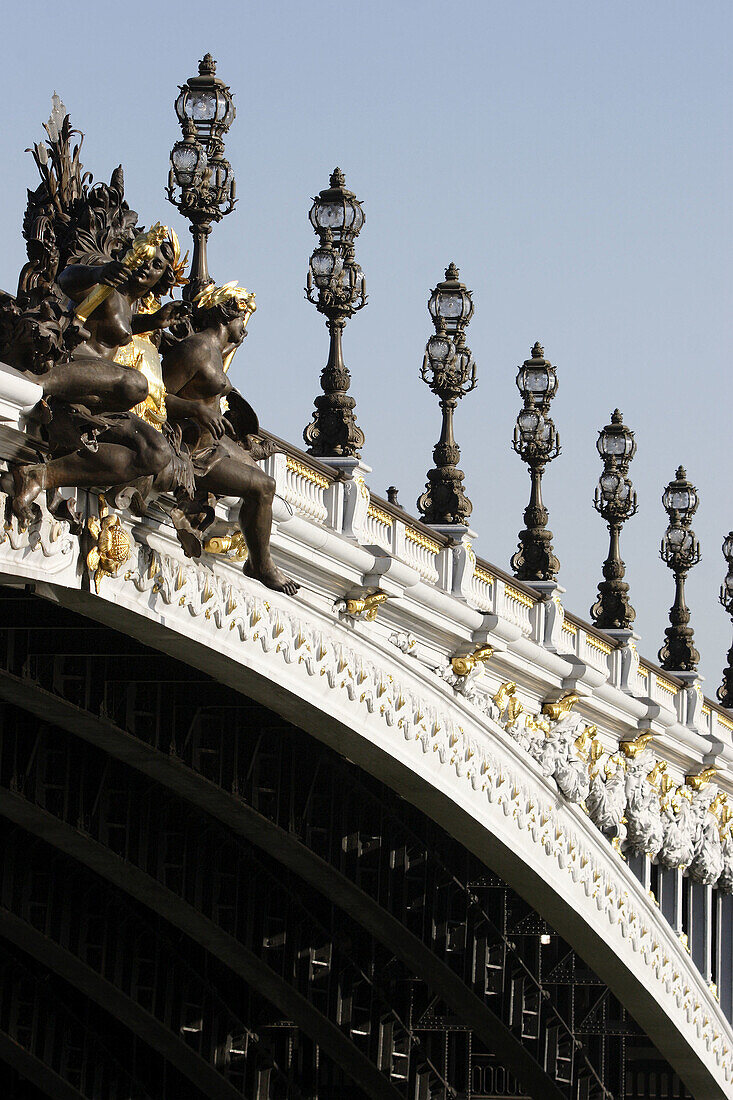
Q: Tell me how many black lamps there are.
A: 7